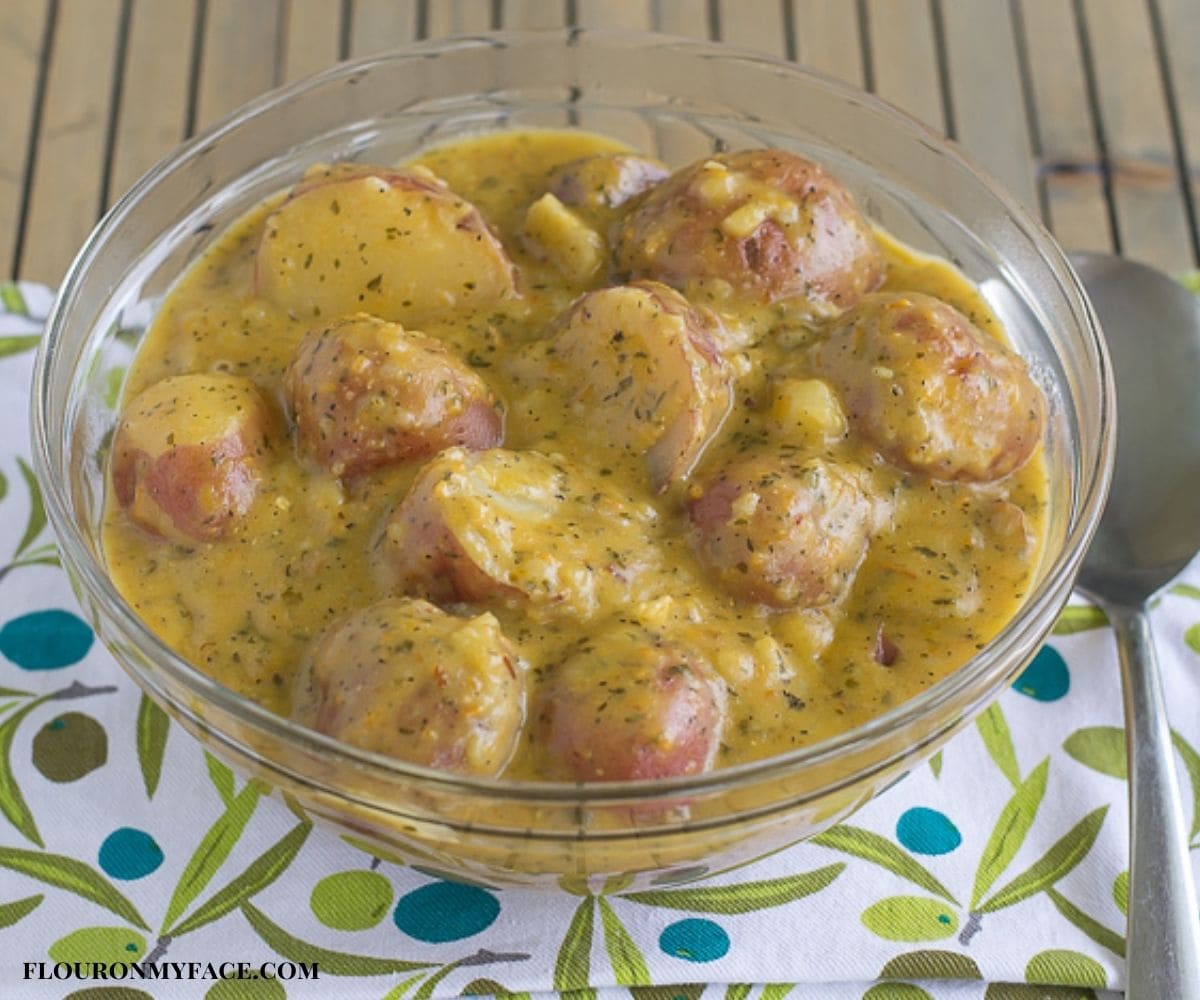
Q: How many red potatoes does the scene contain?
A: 11